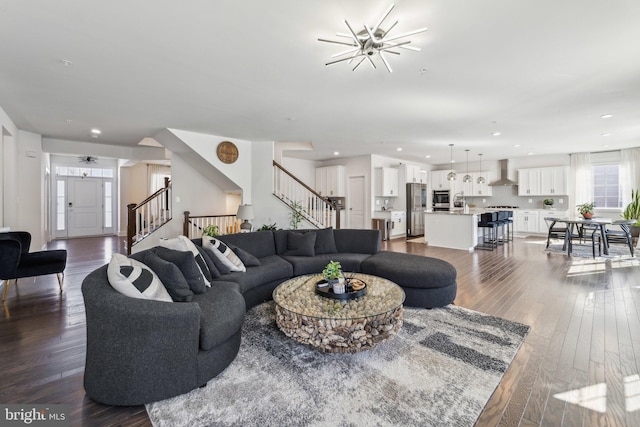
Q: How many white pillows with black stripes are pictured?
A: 3